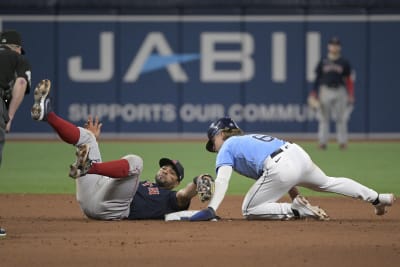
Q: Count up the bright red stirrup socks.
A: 2